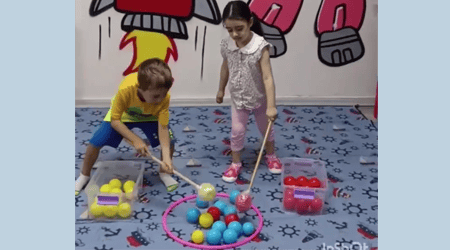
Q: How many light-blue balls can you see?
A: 10